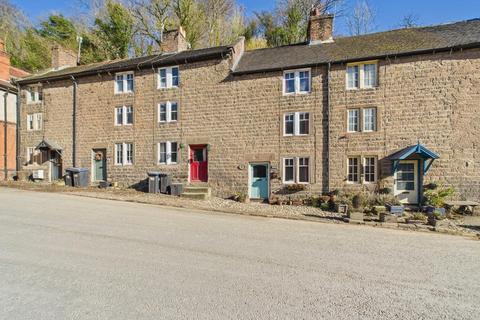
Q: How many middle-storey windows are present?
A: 5